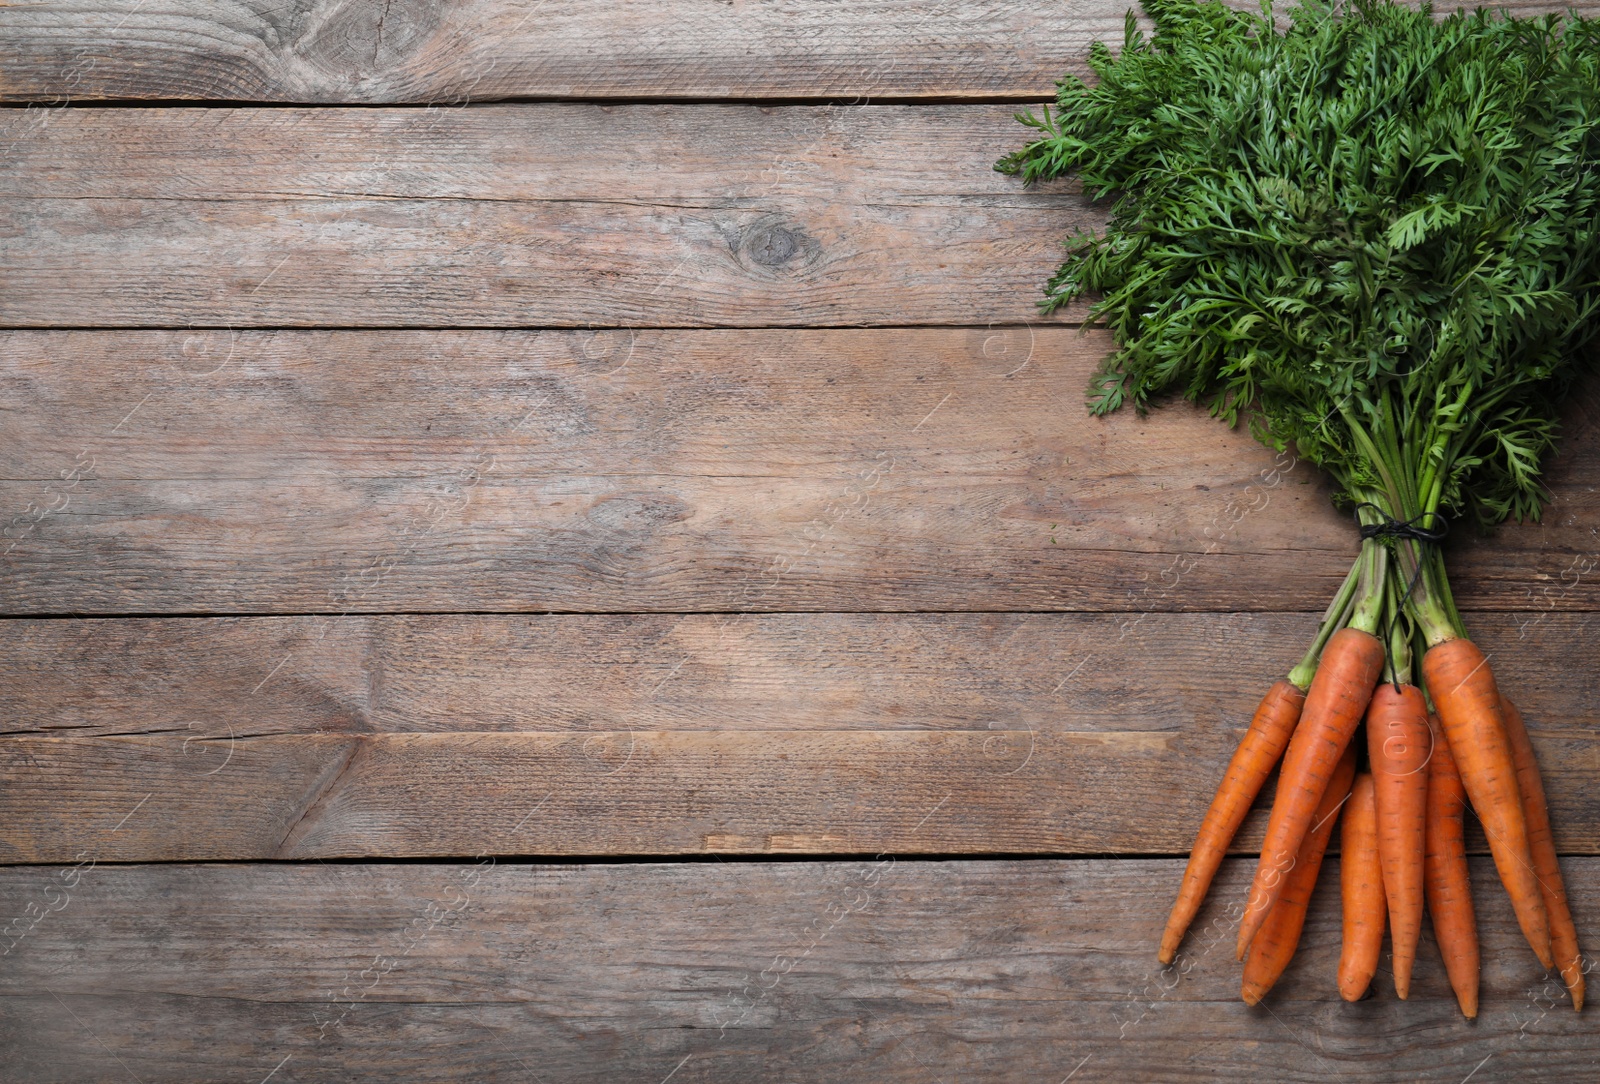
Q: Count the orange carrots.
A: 8